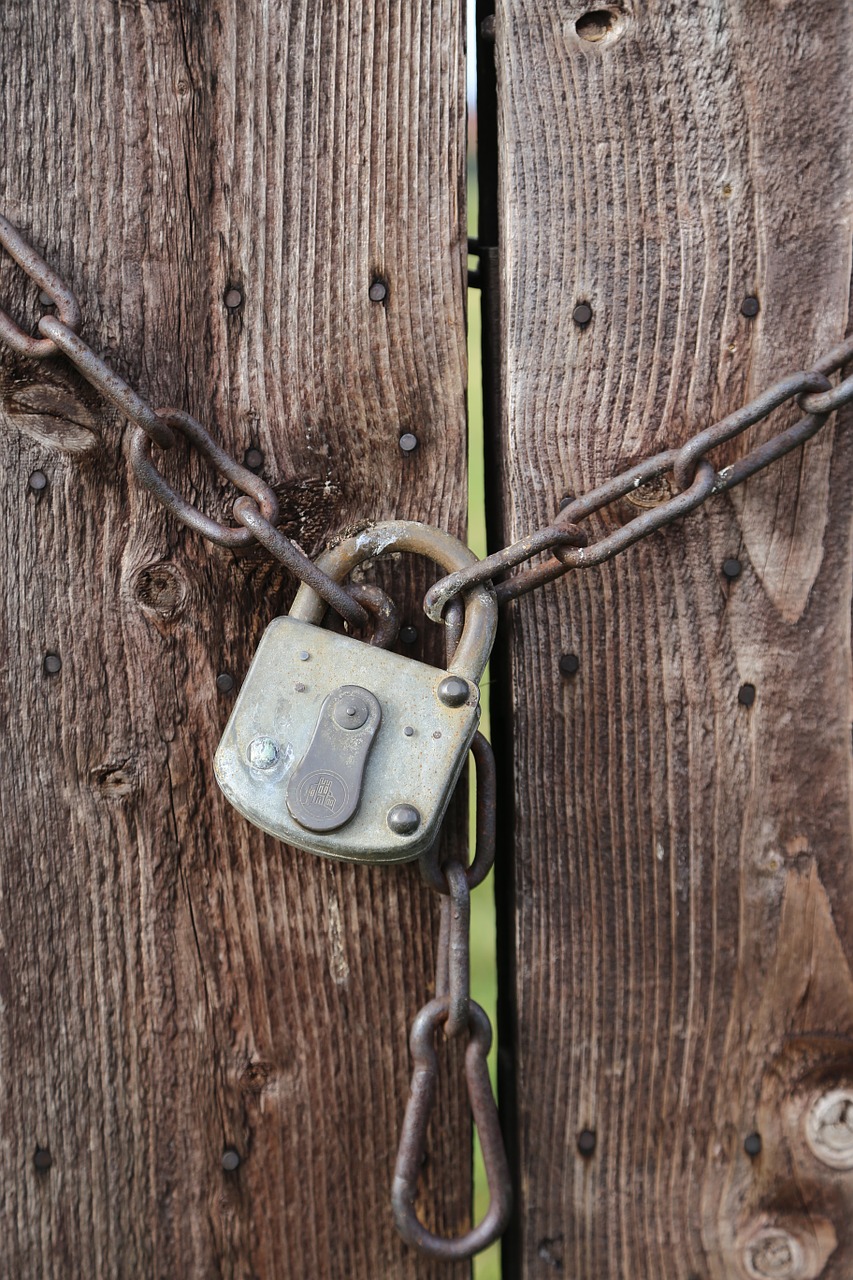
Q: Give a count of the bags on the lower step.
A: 0